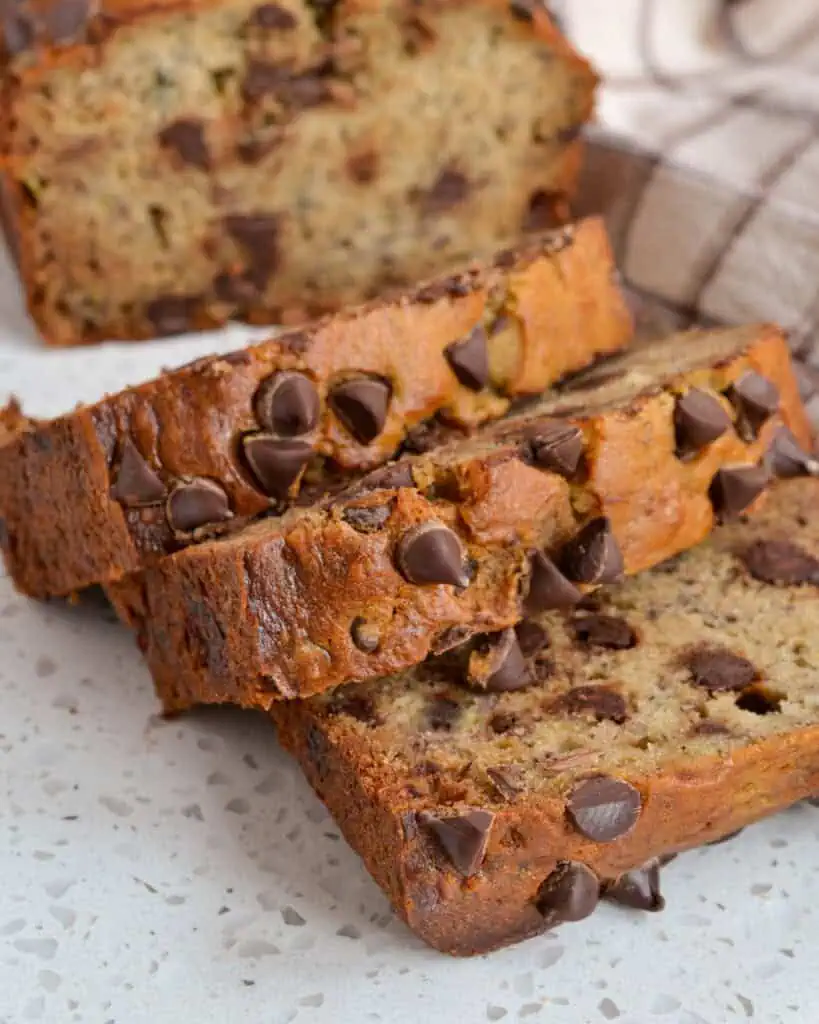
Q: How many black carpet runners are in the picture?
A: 0